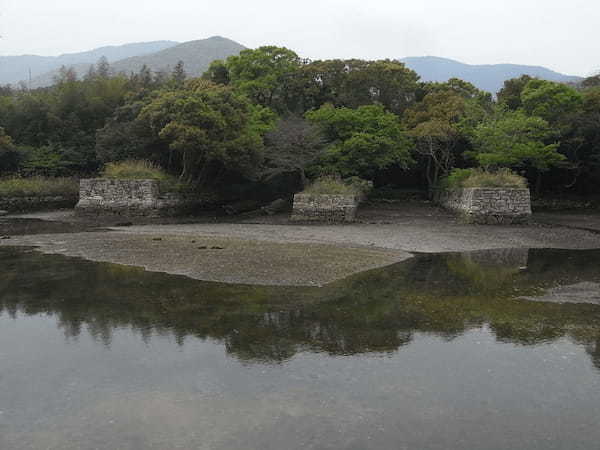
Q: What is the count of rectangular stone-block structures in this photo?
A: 3